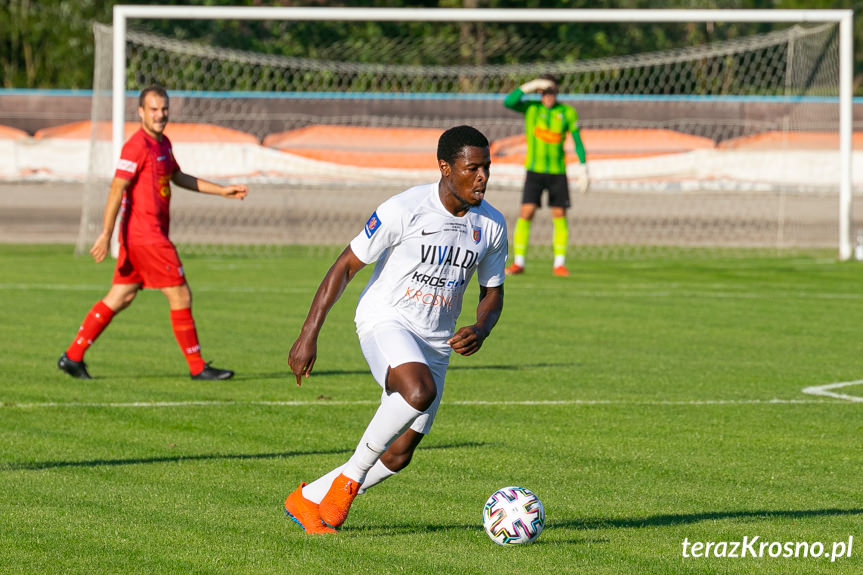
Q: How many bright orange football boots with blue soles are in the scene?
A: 2